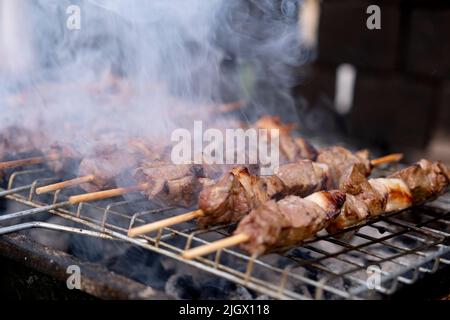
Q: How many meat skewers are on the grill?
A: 5